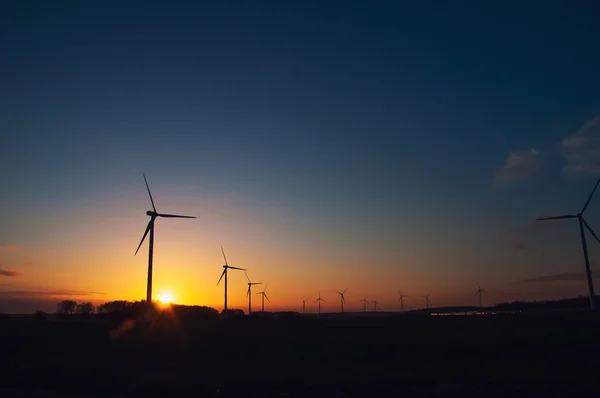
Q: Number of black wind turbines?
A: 13